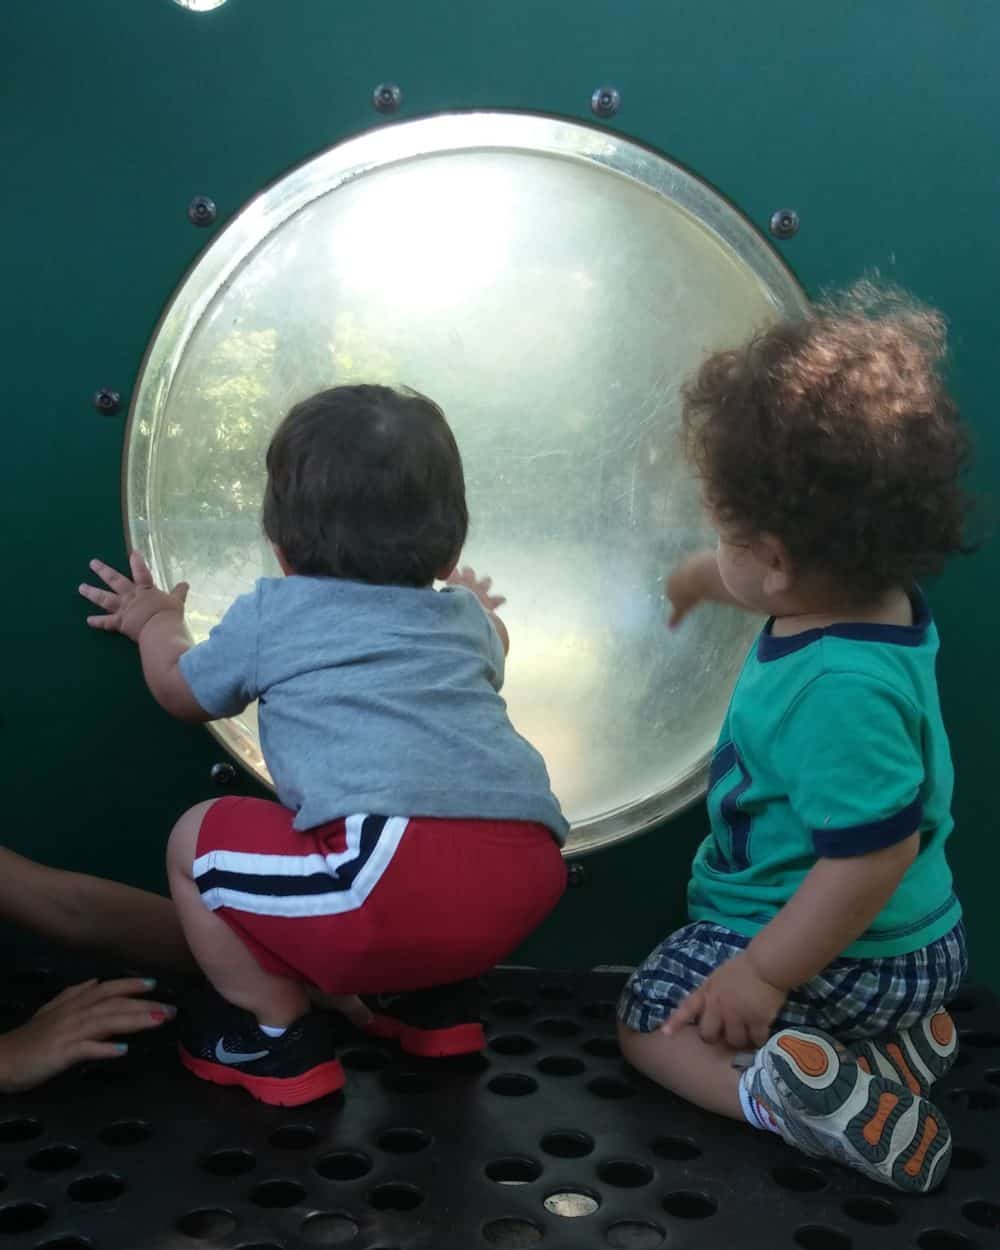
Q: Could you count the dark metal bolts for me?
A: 7